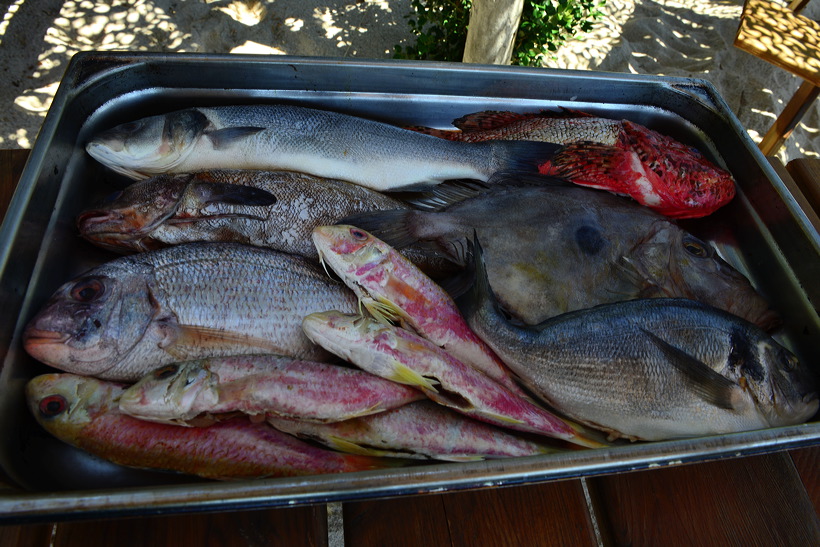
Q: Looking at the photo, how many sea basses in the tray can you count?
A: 1